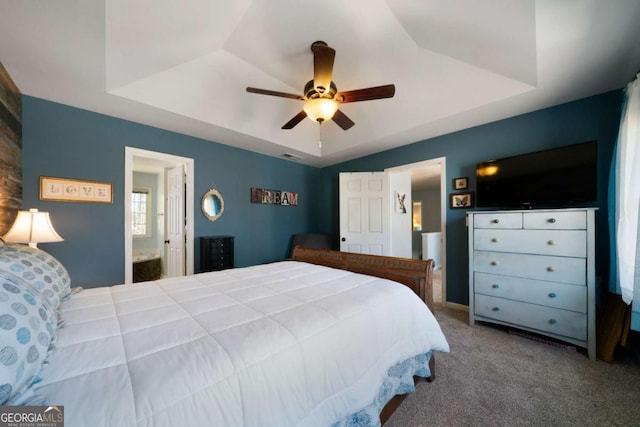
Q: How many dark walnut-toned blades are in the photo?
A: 5